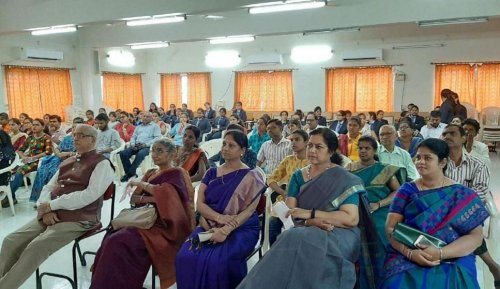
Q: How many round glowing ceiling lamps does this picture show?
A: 3